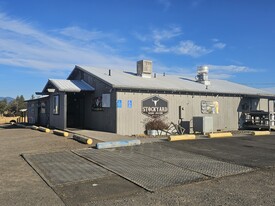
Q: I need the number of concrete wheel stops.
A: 8